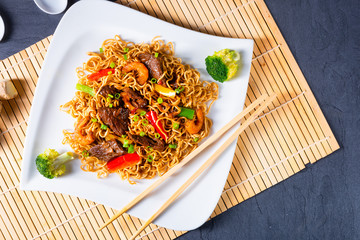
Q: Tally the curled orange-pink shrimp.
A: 3